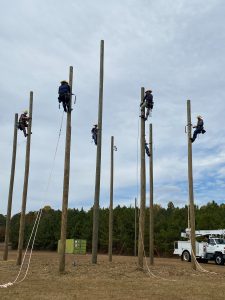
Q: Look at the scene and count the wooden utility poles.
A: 9